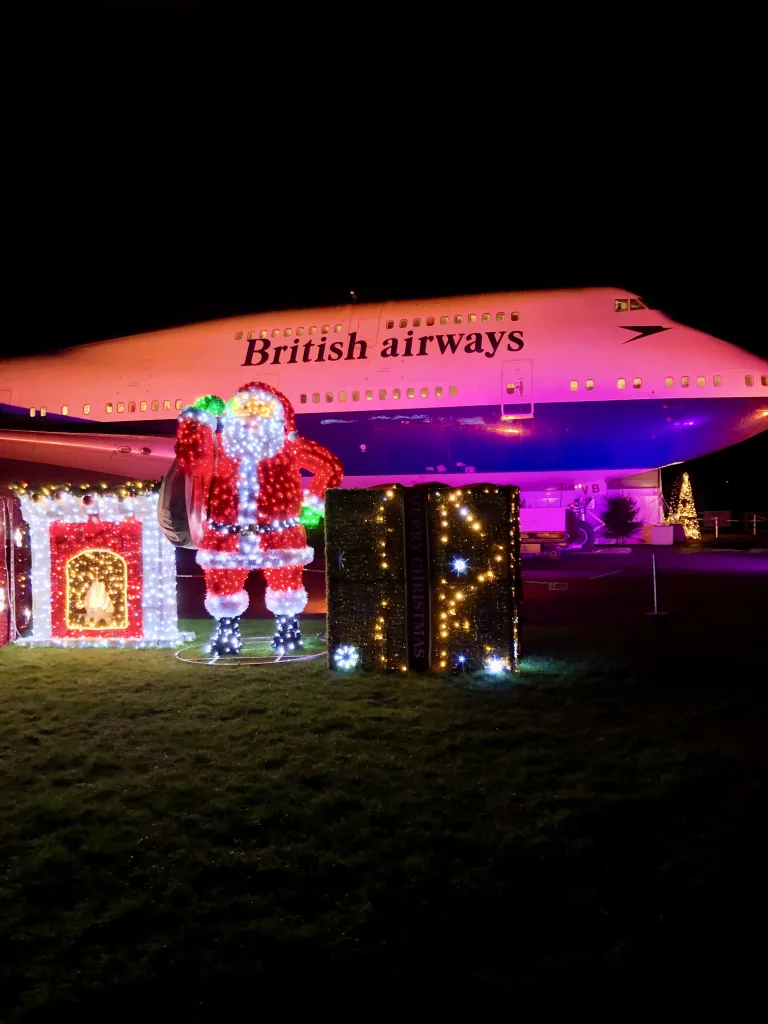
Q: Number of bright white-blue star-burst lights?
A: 4